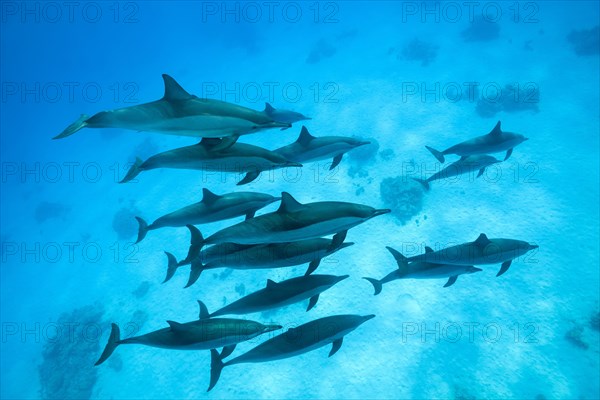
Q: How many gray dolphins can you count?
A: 15